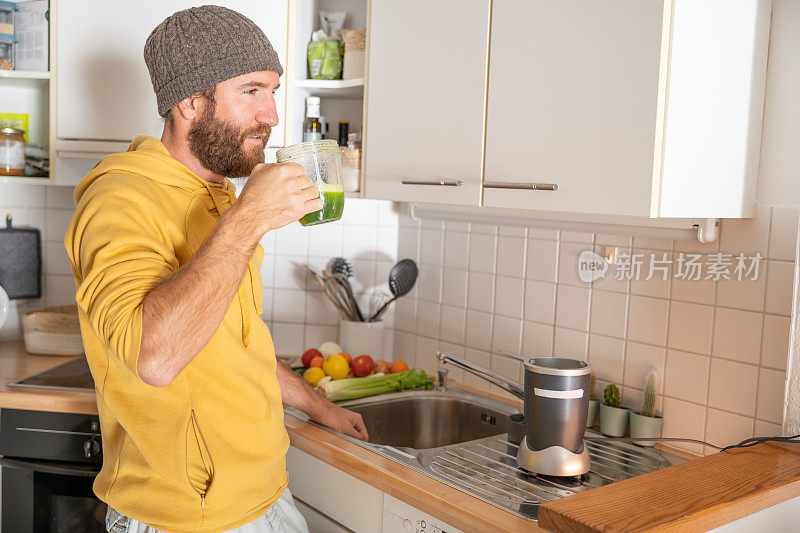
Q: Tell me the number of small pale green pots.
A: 3